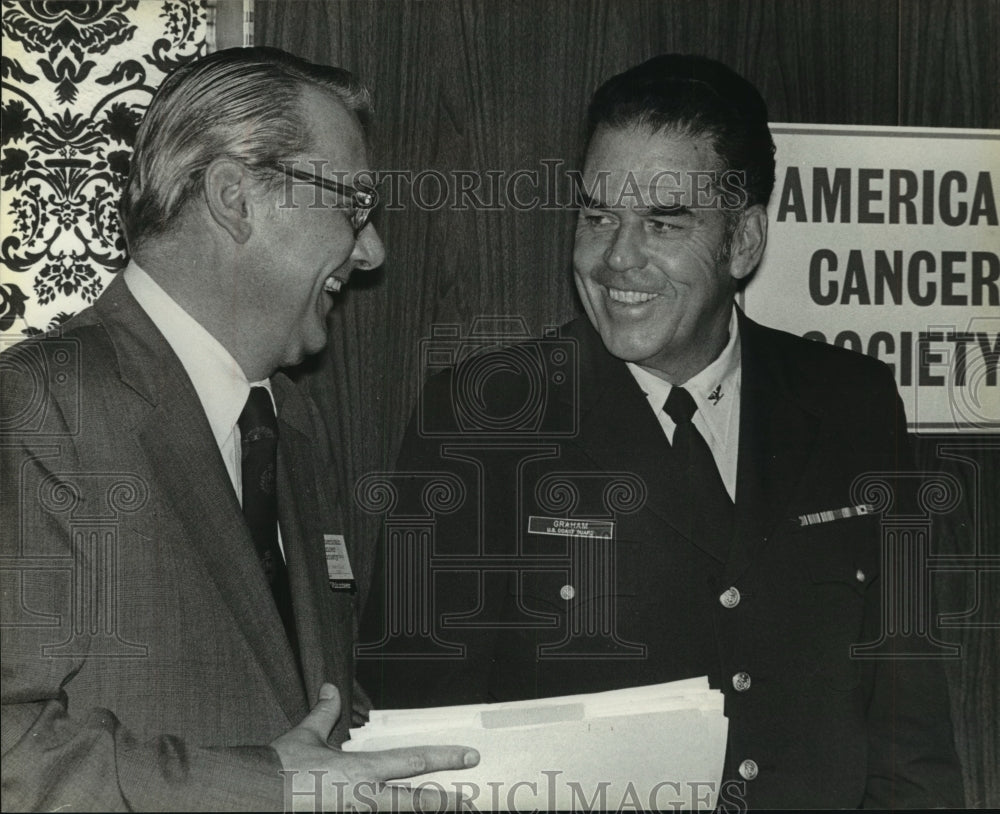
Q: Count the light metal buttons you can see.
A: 5